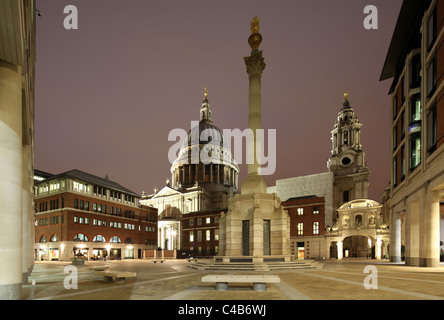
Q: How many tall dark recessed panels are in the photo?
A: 2